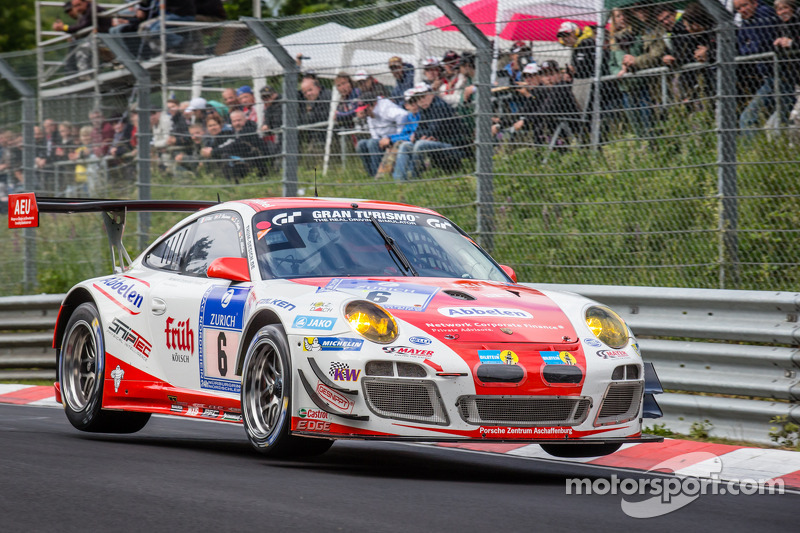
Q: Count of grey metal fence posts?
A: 5